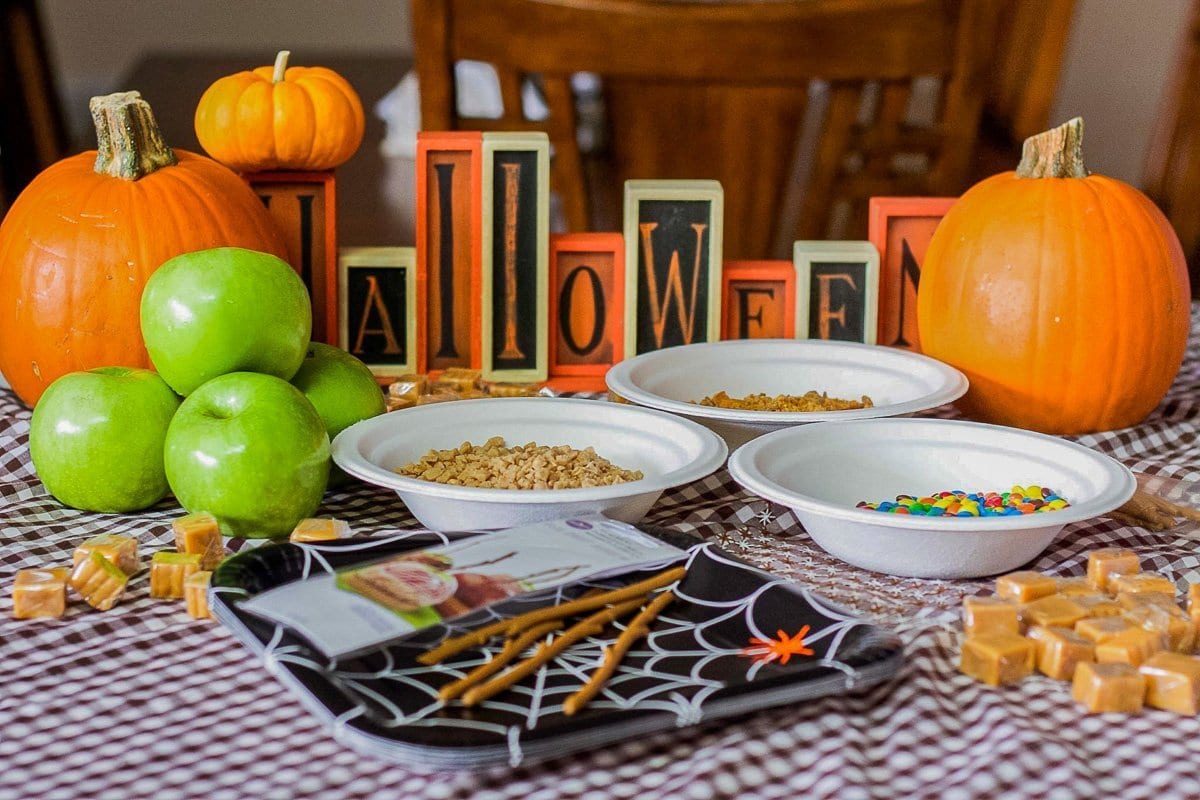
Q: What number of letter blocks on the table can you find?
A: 9